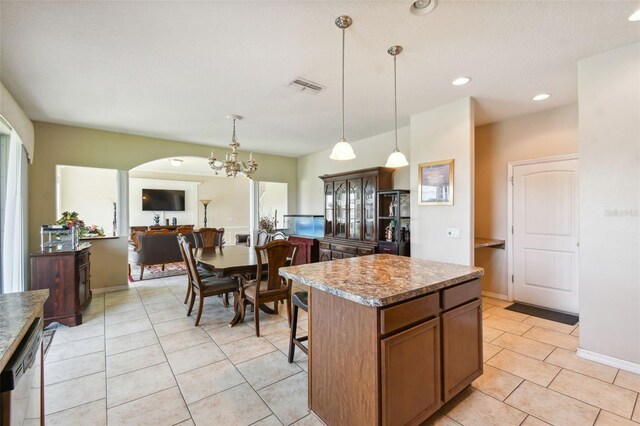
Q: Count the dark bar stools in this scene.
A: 1